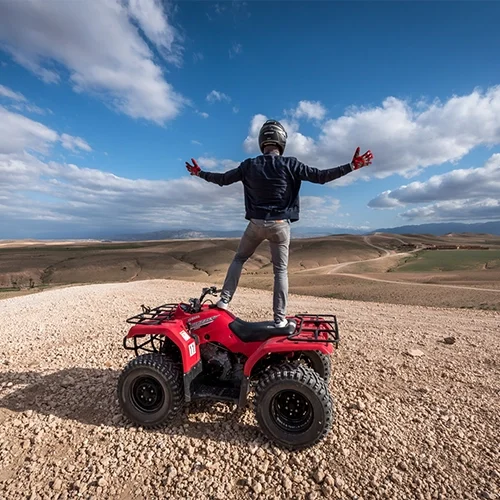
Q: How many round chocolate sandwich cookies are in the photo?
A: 0